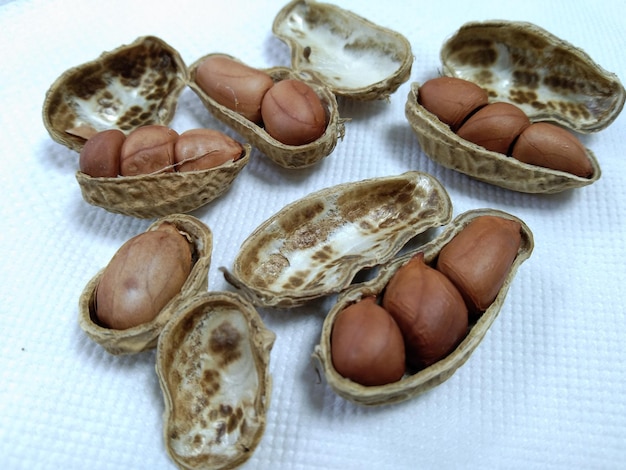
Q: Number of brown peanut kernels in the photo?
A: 12